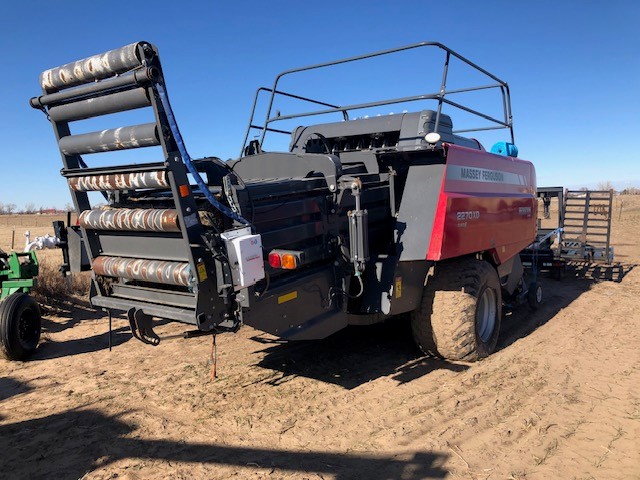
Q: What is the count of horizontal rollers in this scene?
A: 6